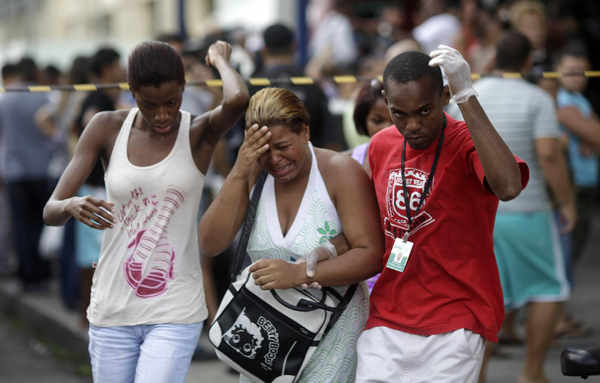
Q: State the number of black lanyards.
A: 1